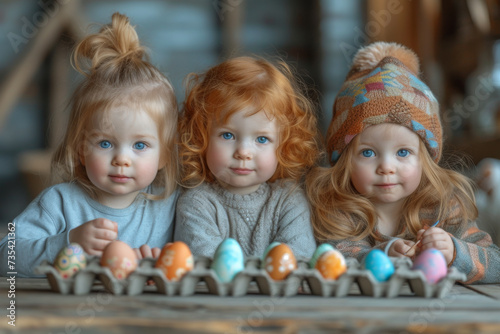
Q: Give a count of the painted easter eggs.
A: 10